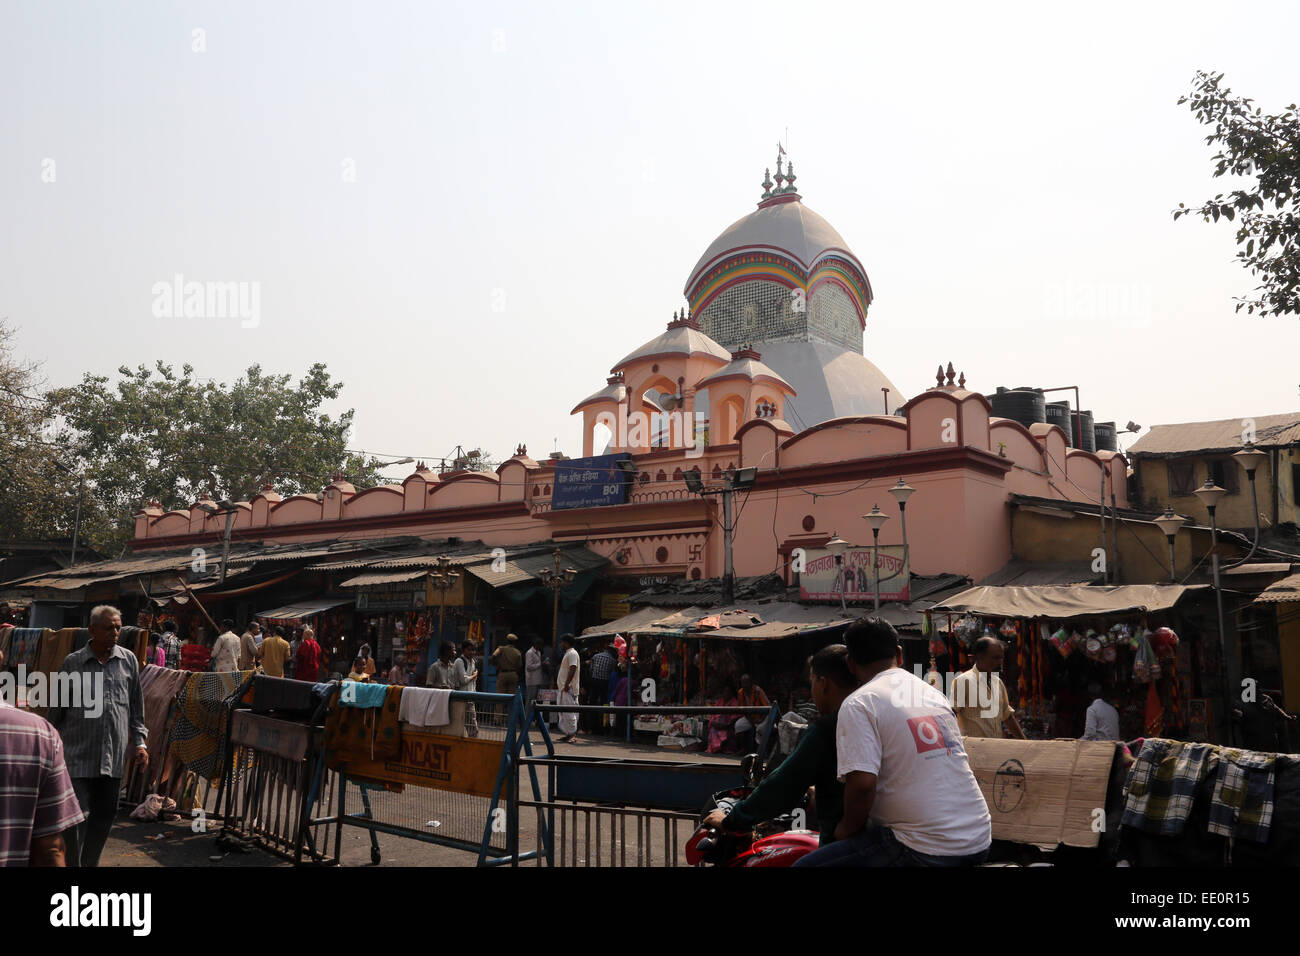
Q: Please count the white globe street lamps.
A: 6